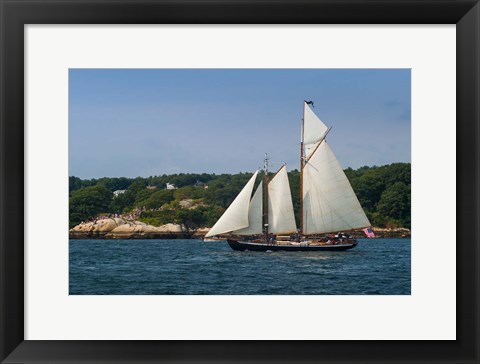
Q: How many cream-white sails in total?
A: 5